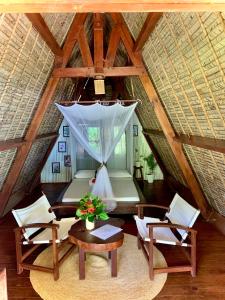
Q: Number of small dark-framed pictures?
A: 5